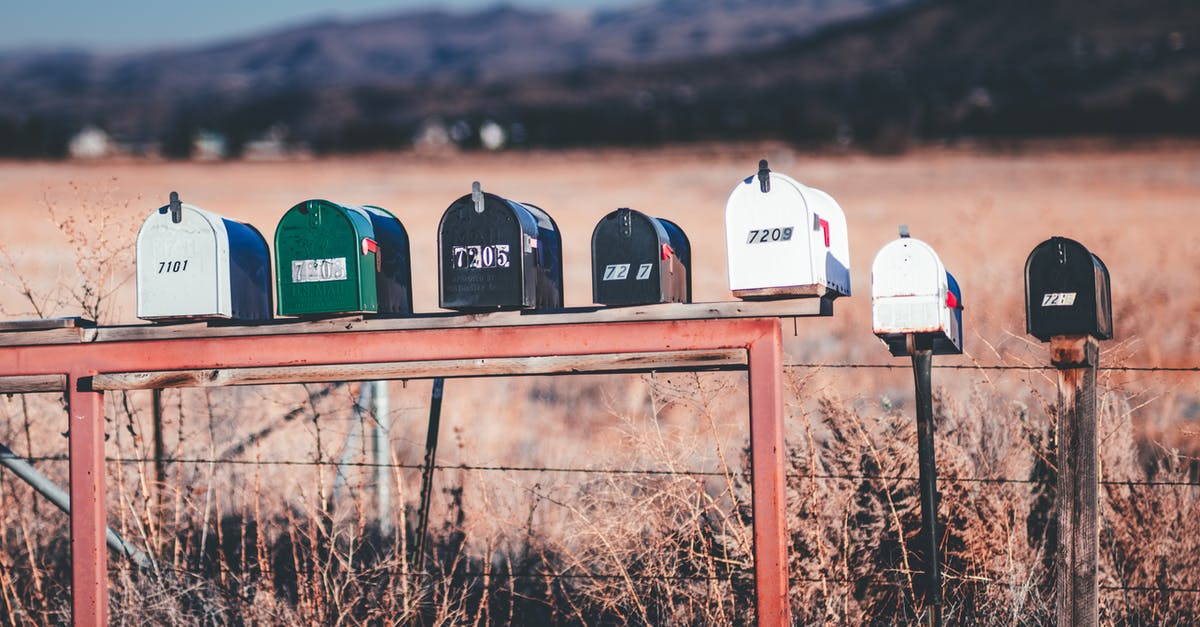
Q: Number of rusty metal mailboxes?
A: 1